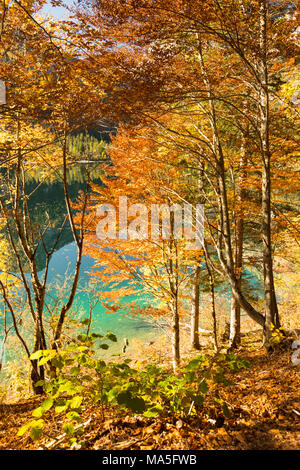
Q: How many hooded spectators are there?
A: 0